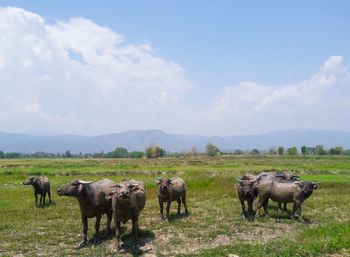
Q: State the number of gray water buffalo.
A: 7